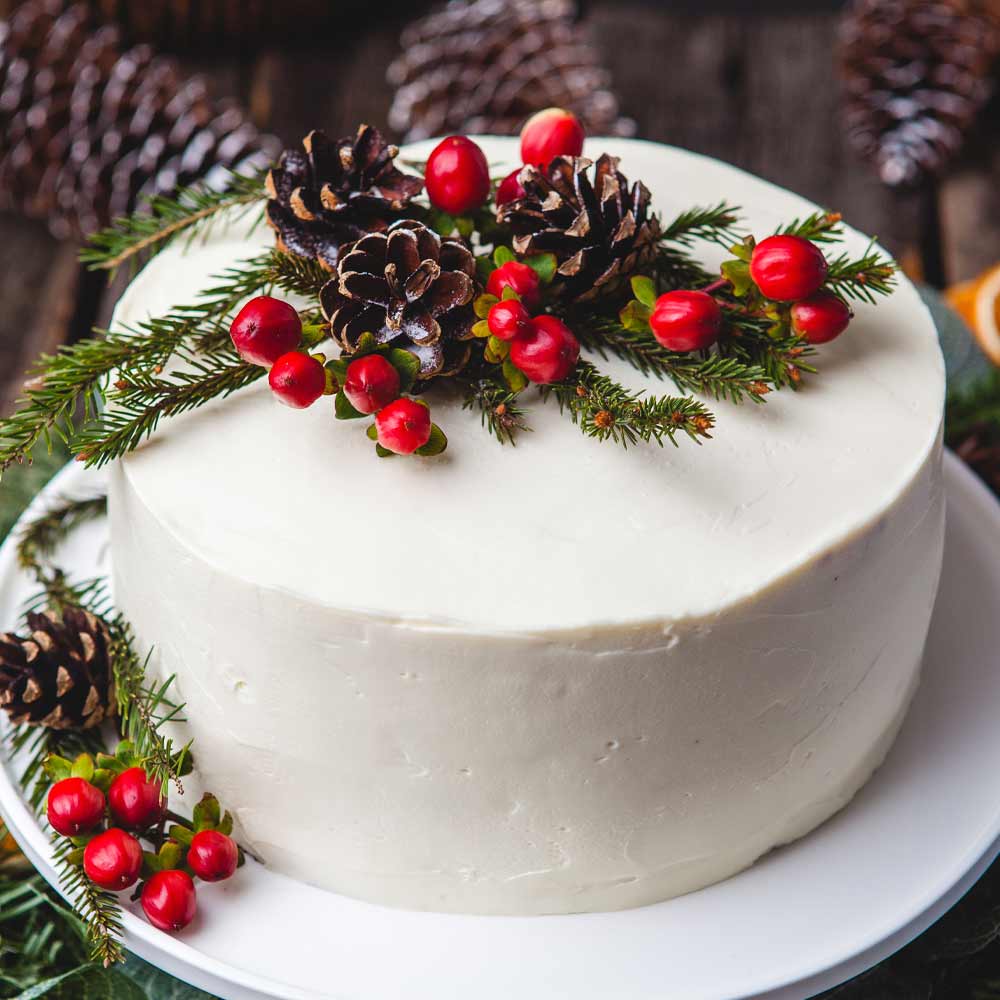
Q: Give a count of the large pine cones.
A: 3